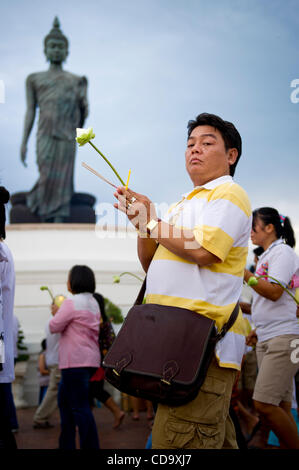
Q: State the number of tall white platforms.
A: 1